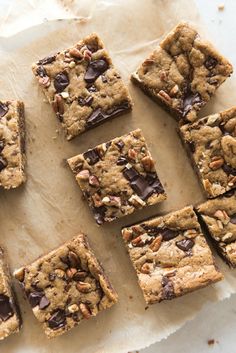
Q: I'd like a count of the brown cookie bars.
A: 9